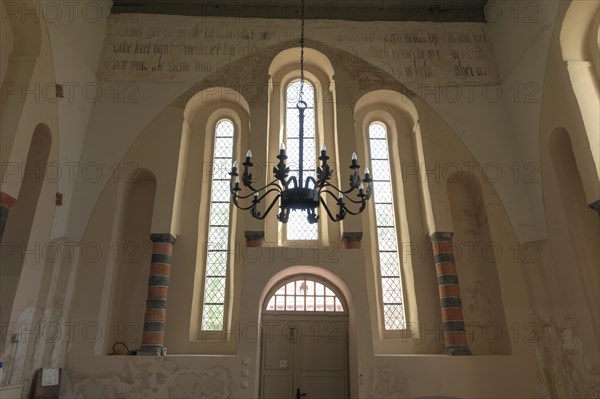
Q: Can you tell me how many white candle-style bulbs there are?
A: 10